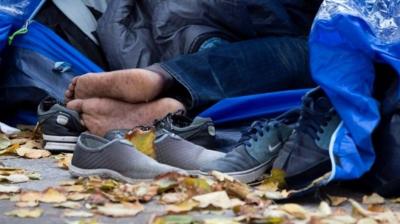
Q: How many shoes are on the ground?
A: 6